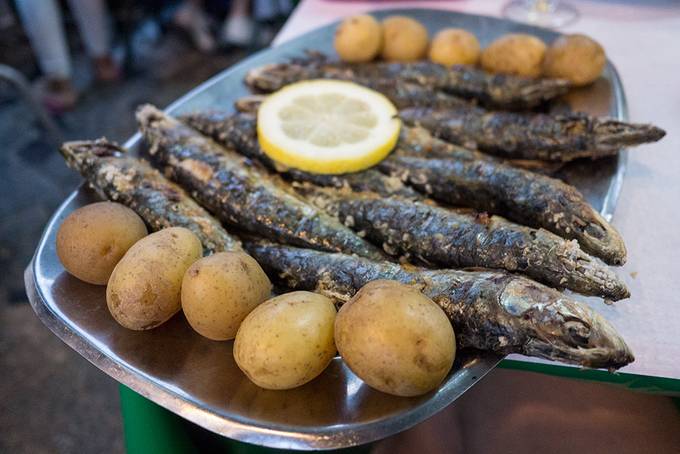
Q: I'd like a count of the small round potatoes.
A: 10